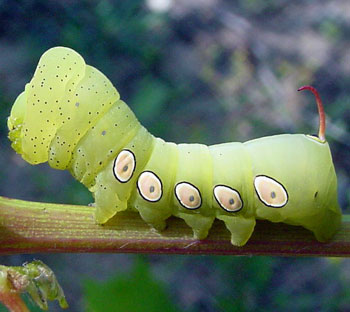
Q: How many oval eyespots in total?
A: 5